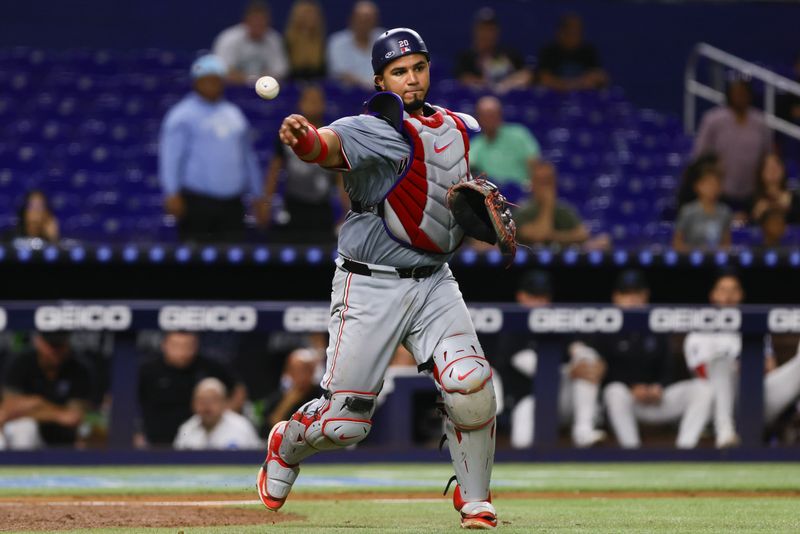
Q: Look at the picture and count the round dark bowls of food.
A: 0